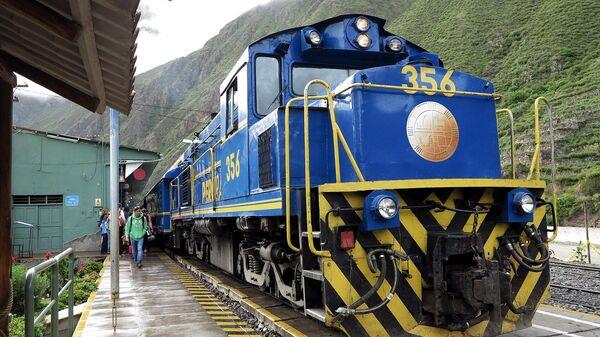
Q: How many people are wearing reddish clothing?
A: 2